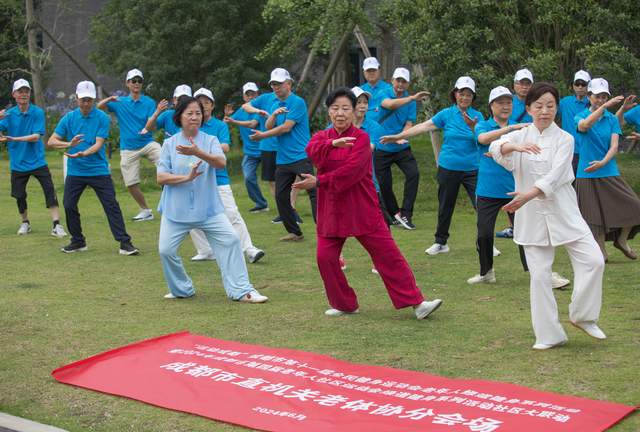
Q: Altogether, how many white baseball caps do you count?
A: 15